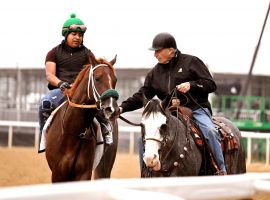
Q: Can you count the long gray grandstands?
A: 1